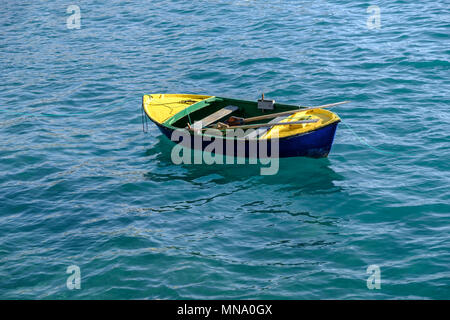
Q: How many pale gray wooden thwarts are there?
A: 2